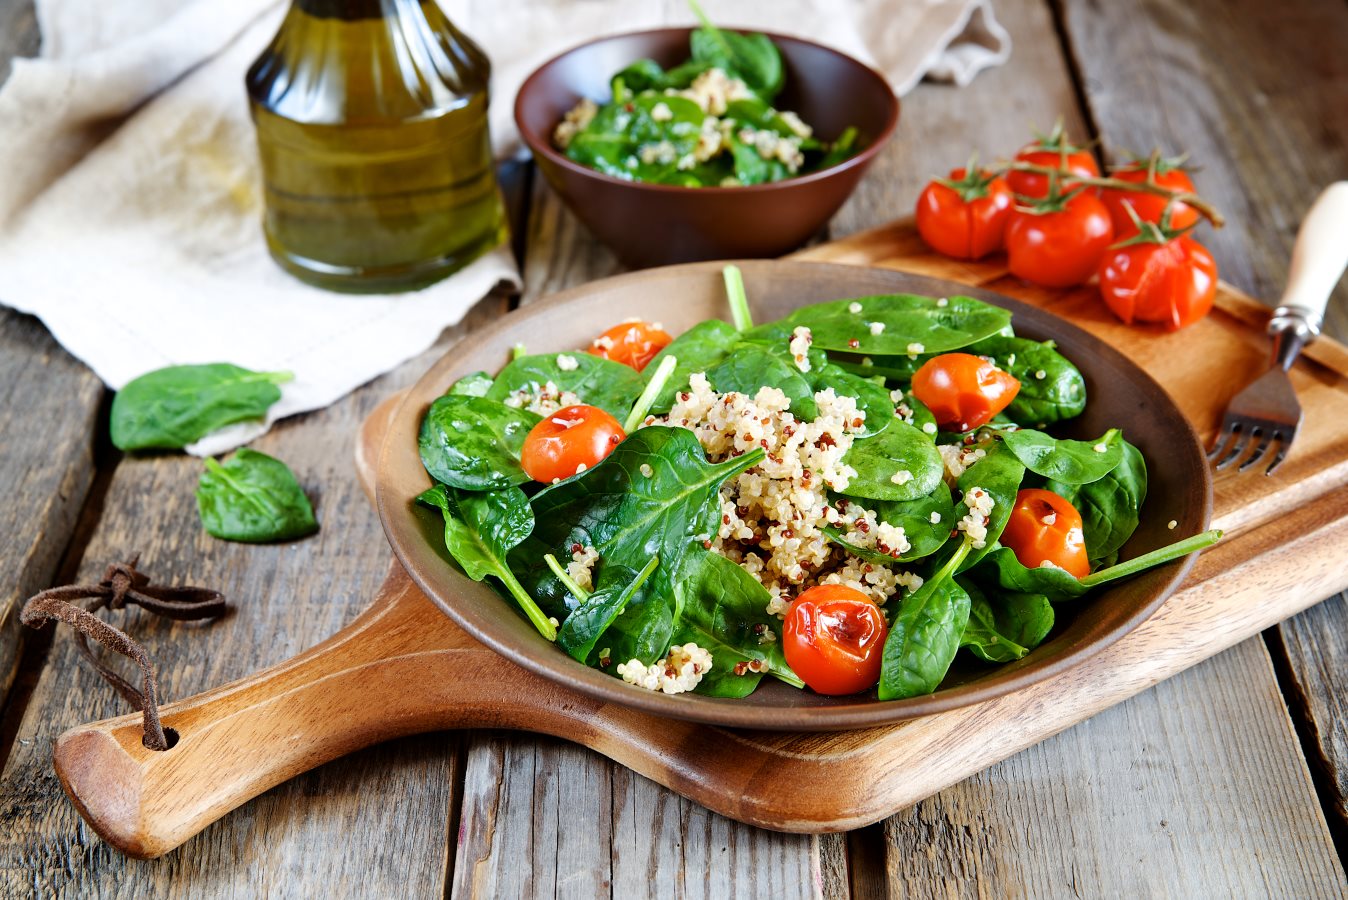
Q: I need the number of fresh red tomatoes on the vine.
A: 5